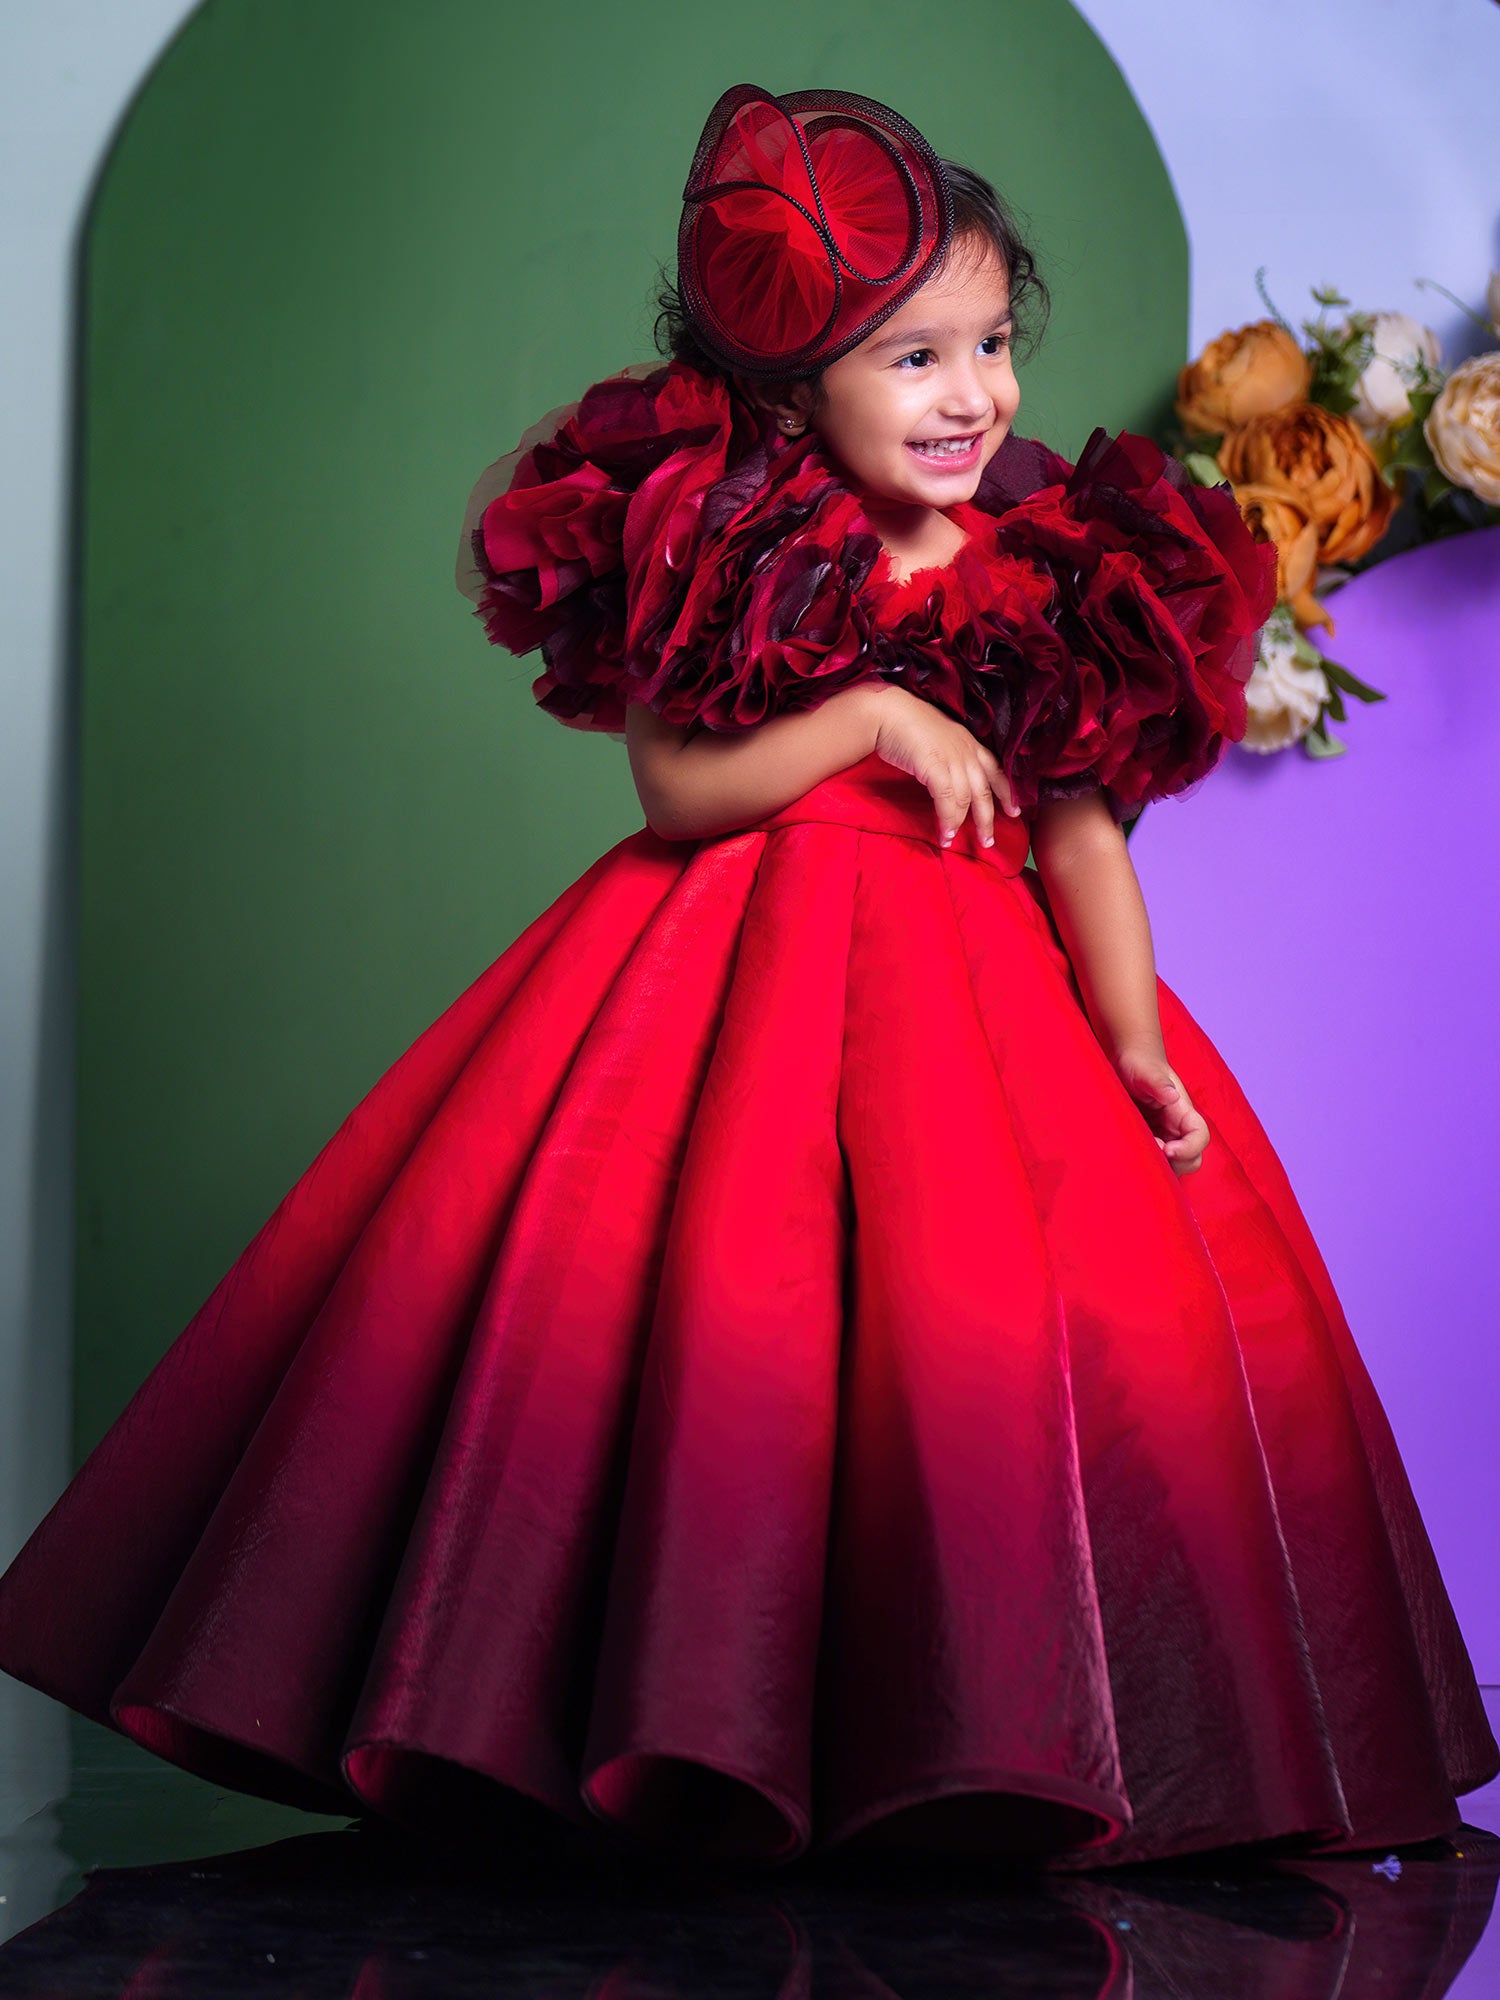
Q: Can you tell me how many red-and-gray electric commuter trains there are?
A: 0